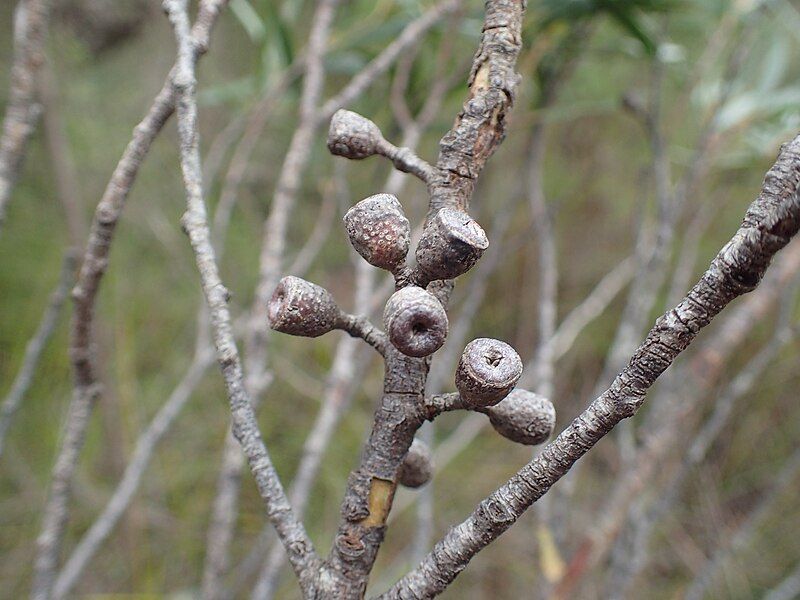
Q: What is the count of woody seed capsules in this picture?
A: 8